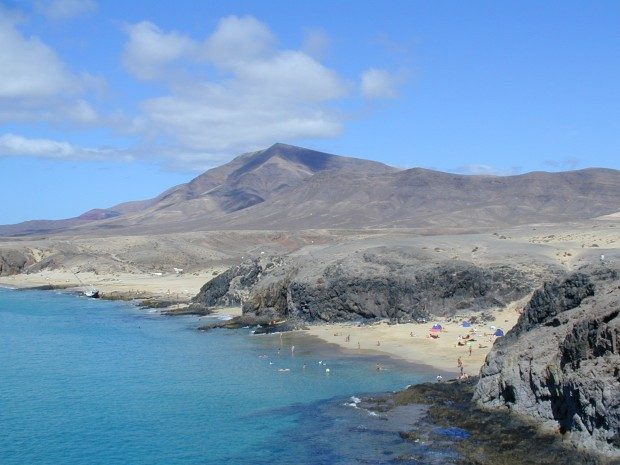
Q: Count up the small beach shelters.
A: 3